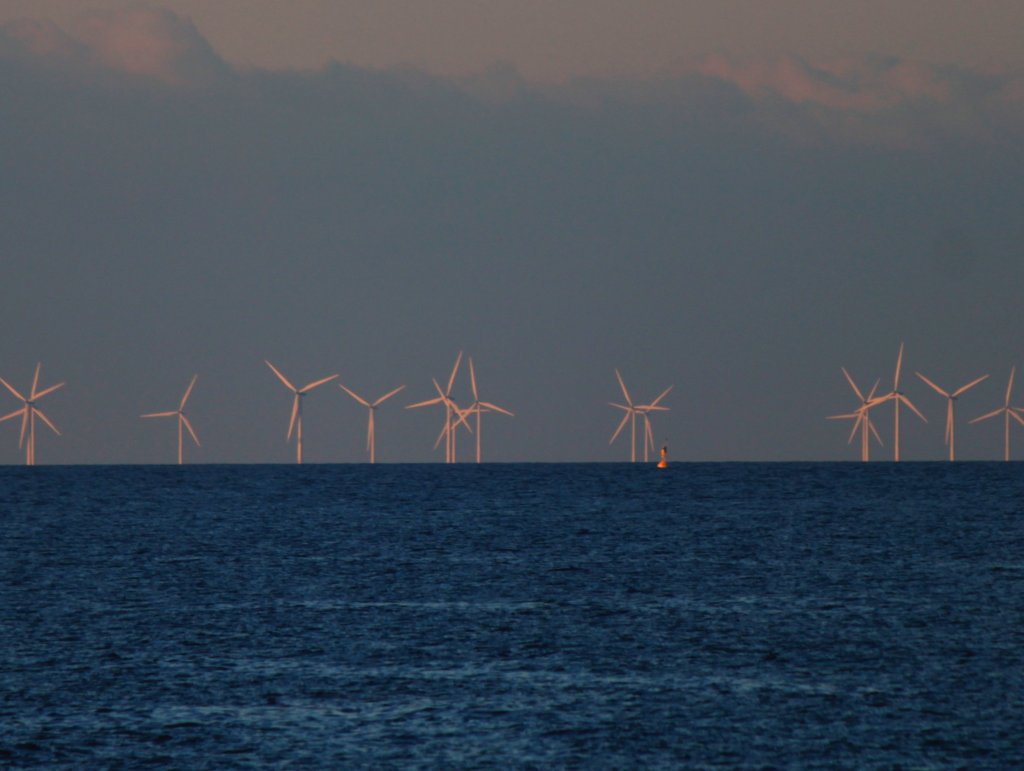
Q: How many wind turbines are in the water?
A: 15